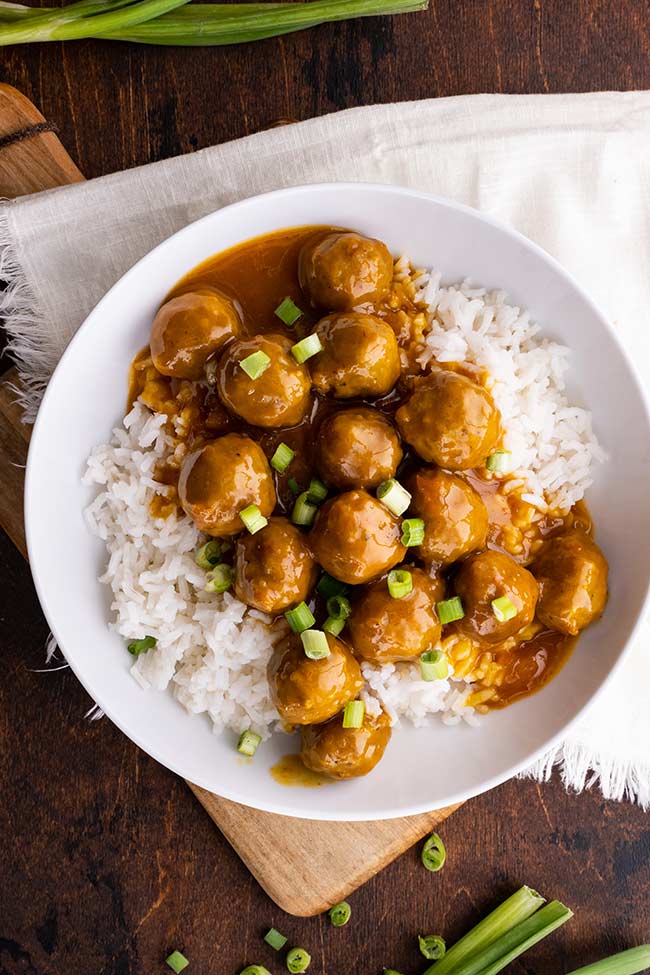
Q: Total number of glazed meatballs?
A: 15